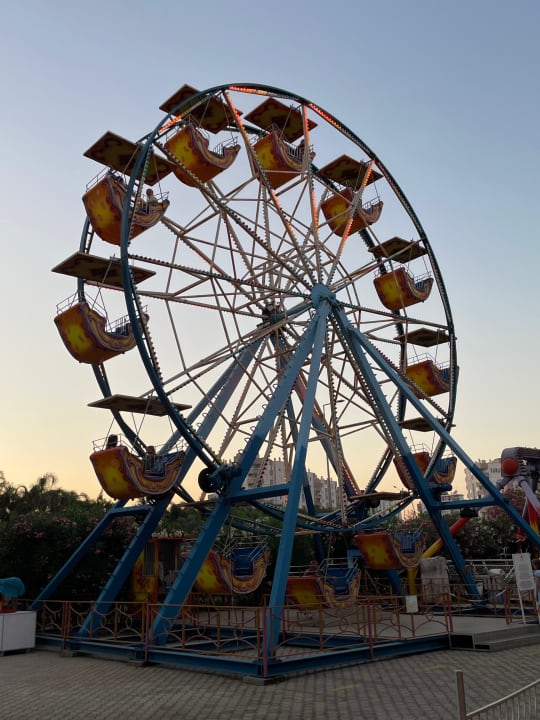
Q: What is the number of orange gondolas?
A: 12